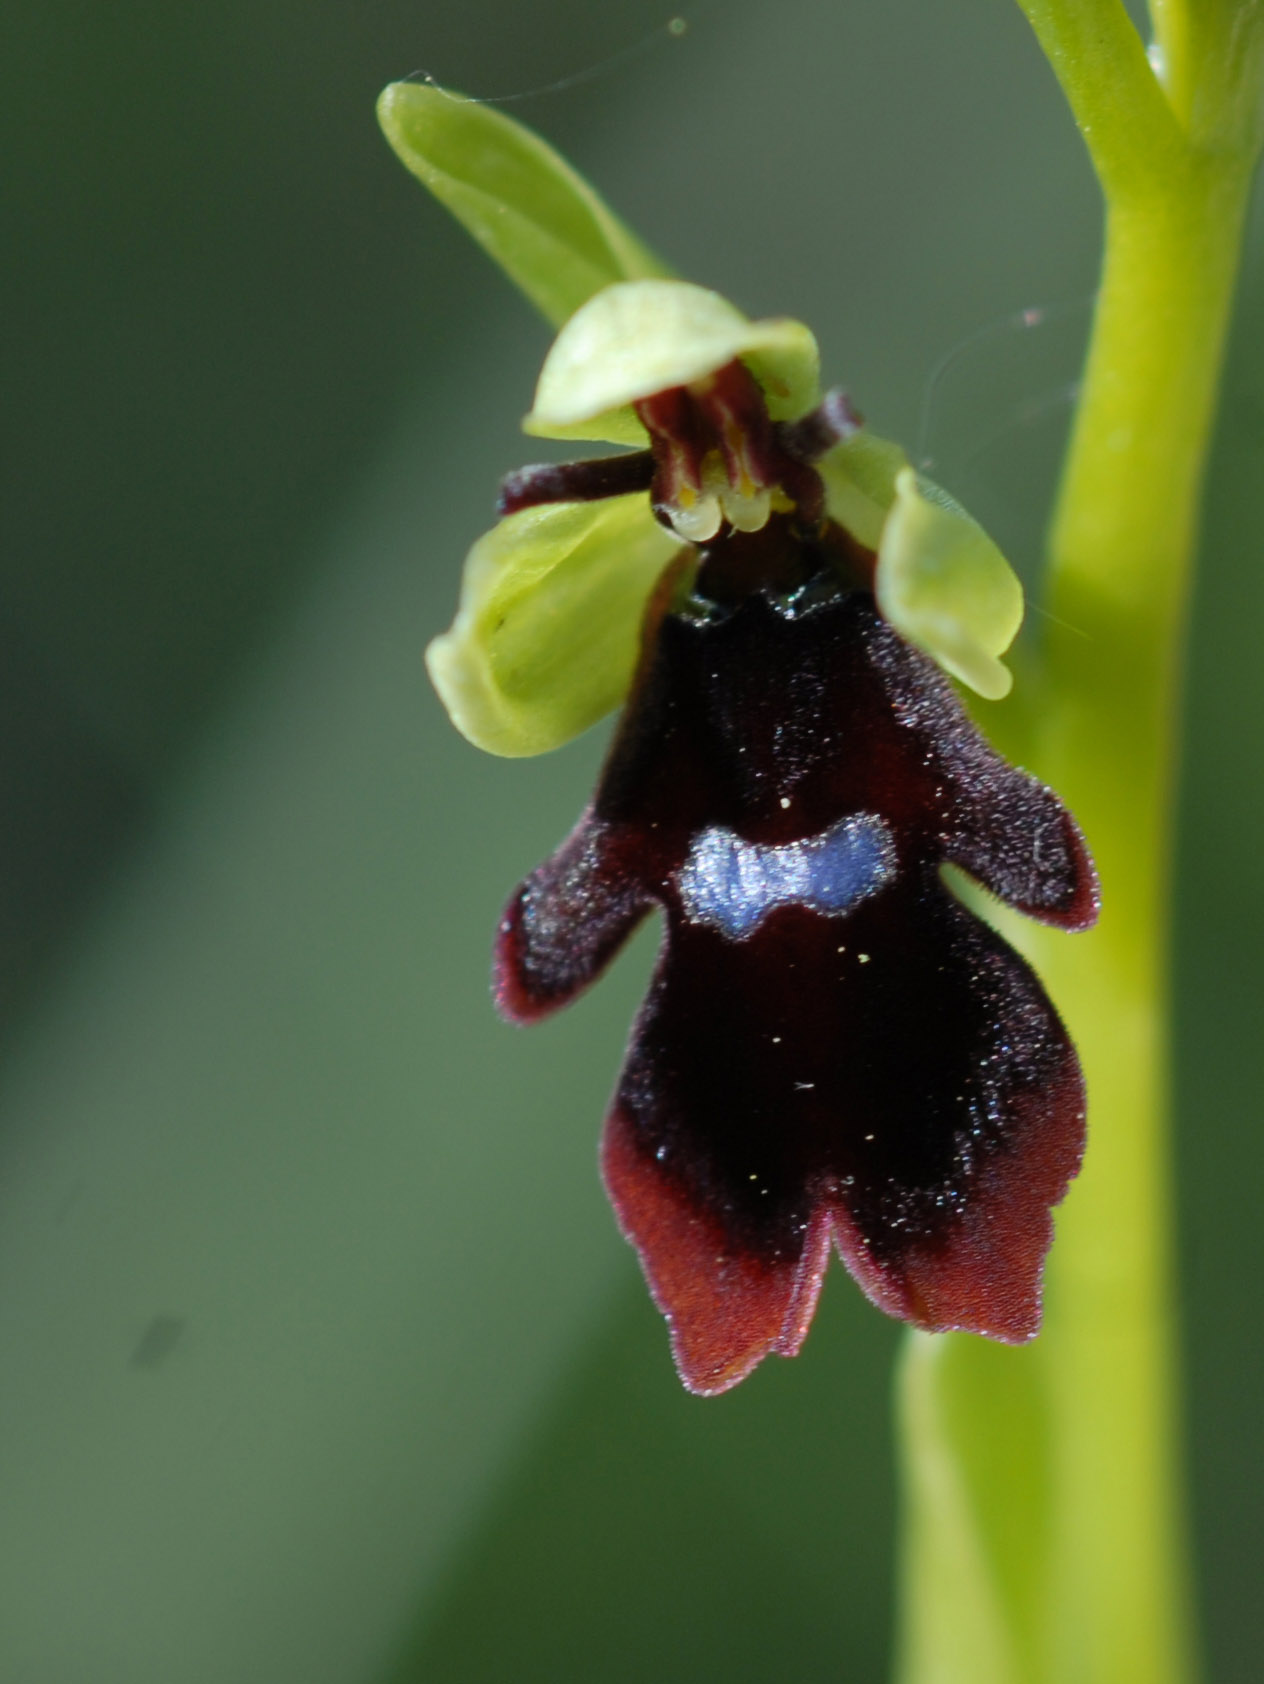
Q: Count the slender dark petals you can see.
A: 2